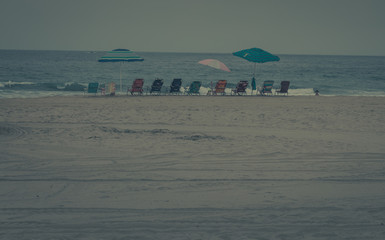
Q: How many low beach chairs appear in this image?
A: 10